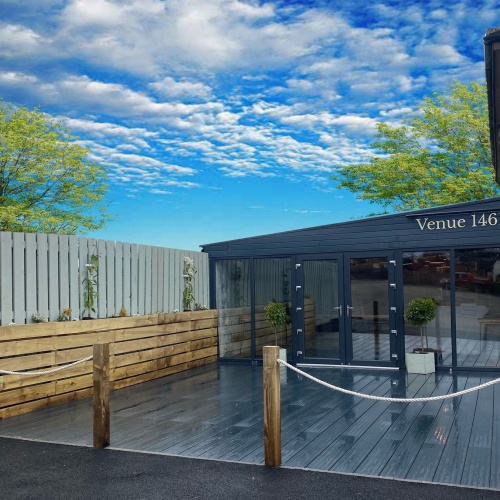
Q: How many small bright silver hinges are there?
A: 10